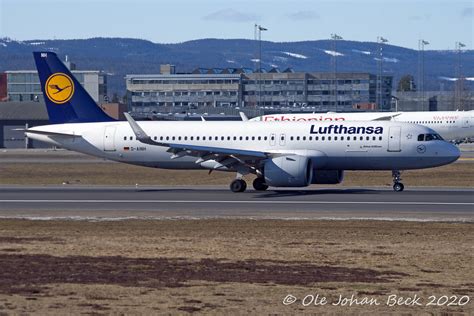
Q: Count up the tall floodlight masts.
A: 5